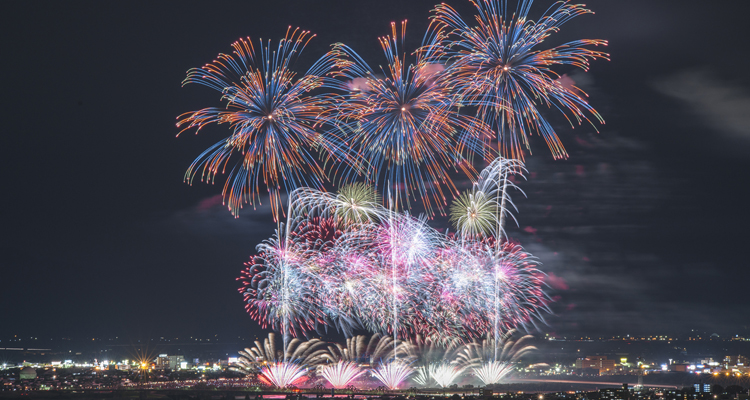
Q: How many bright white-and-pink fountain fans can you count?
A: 5